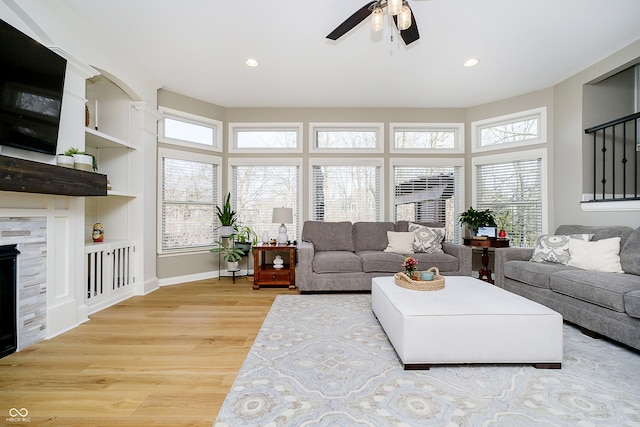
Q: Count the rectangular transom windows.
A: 5